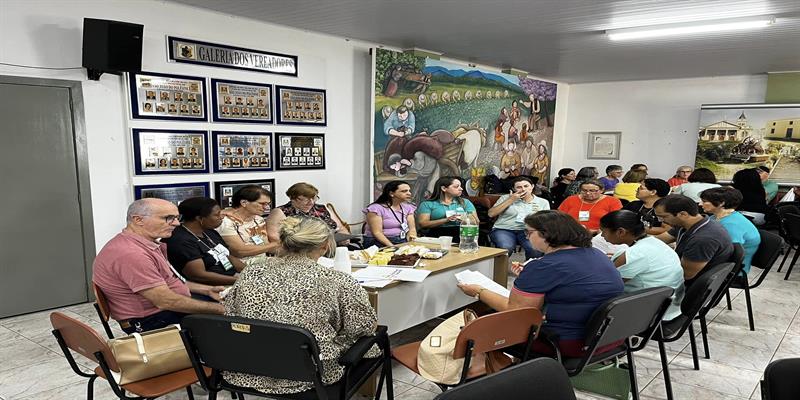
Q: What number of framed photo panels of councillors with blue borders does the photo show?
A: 6